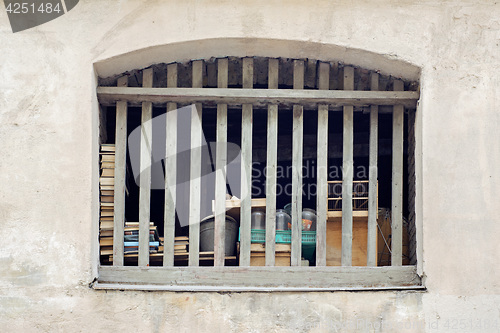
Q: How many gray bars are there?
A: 12